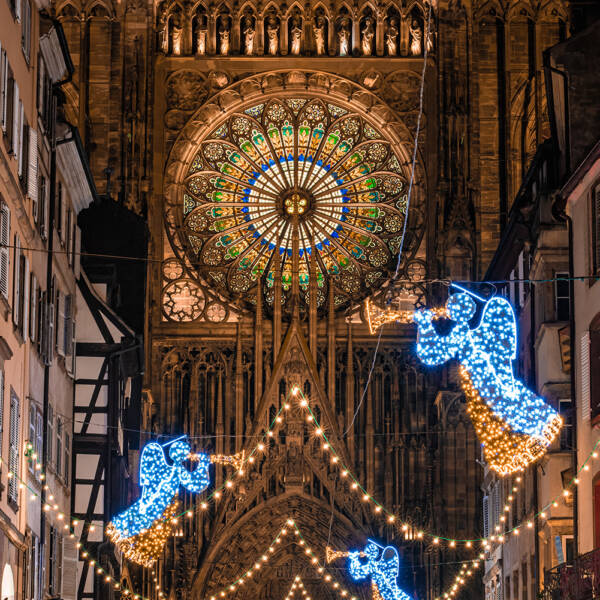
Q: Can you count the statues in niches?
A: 11